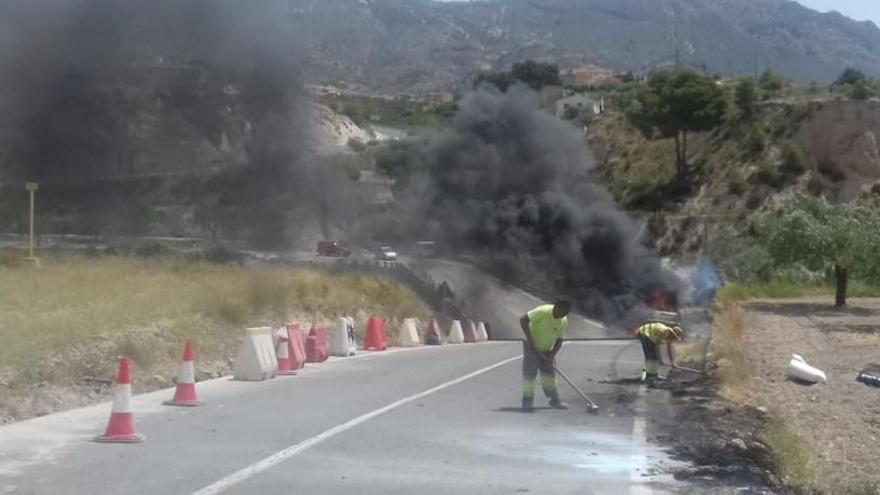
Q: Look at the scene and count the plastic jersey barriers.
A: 10